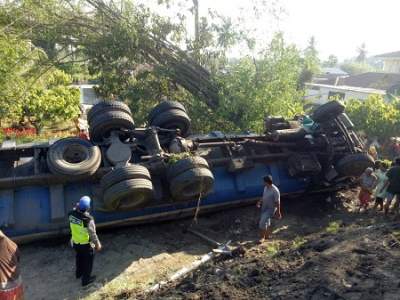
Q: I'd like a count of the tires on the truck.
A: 11